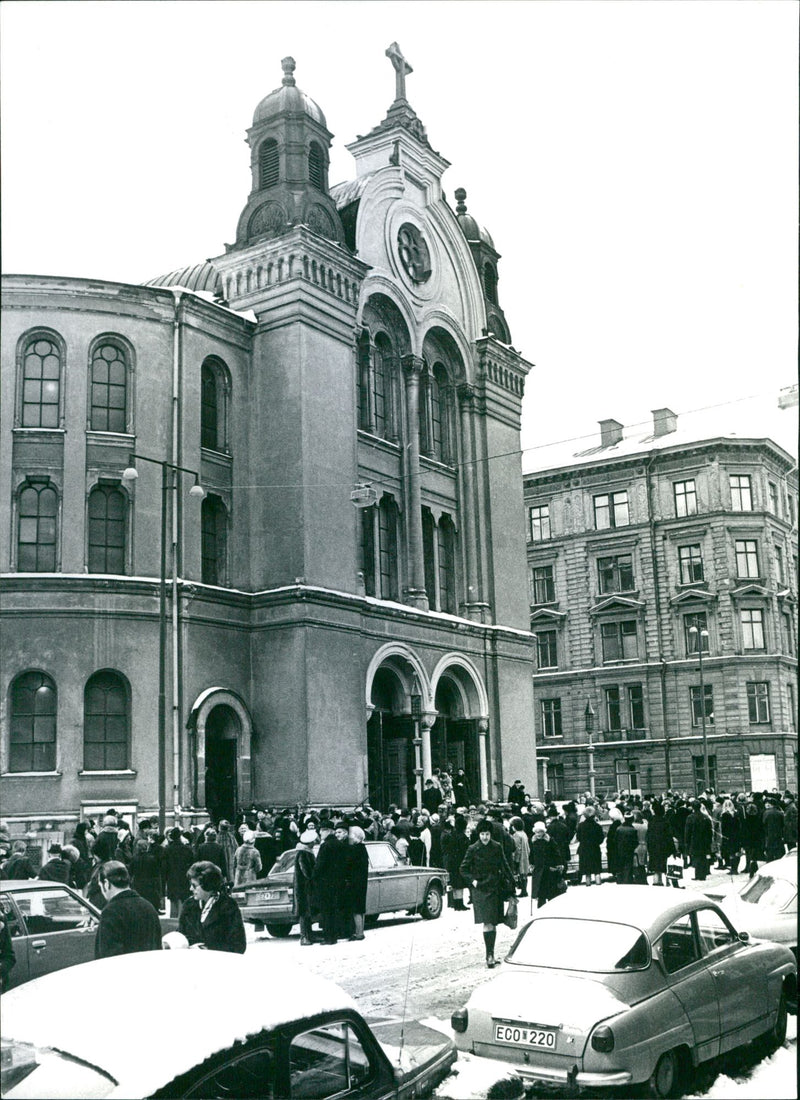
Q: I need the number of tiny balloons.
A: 0